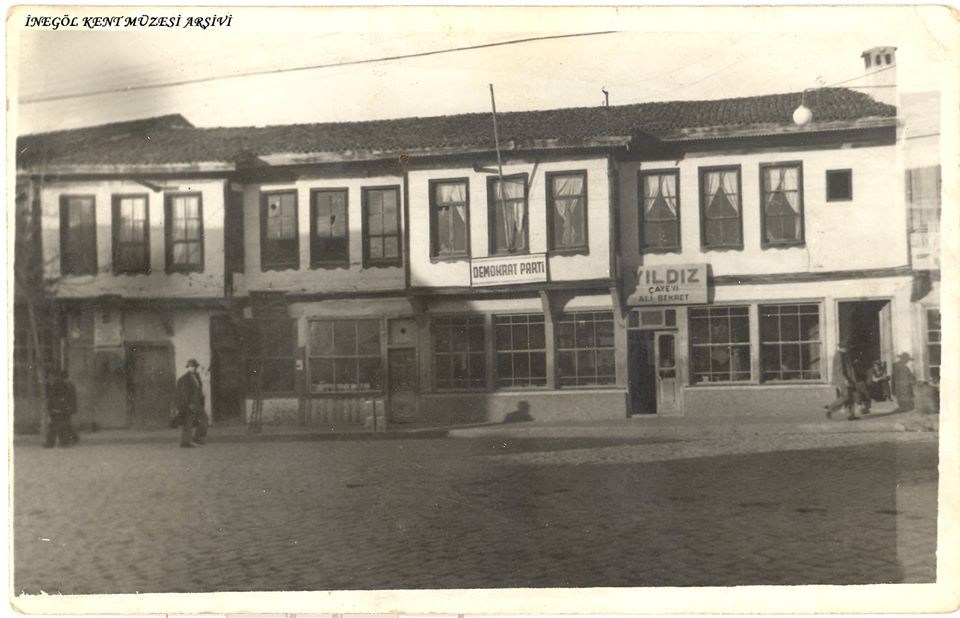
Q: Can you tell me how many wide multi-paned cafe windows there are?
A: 5